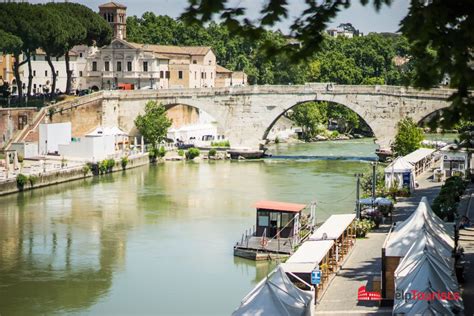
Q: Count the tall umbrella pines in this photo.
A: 4